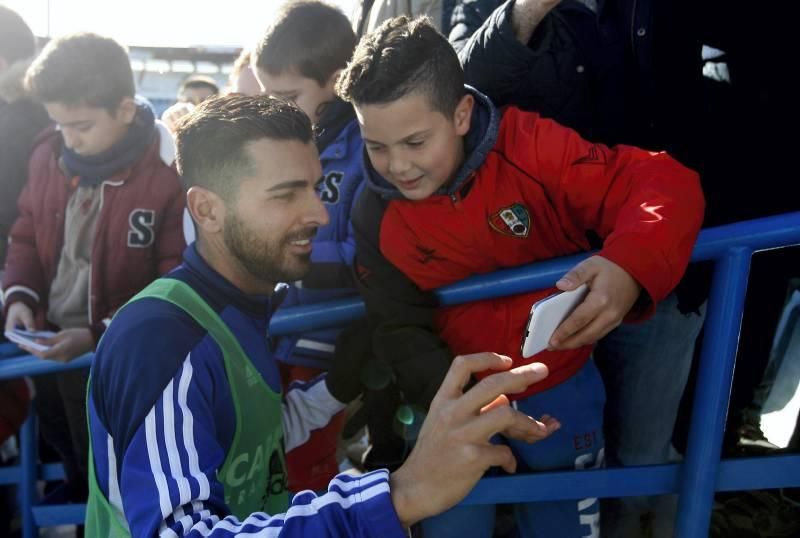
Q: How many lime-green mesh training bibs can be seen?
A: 1